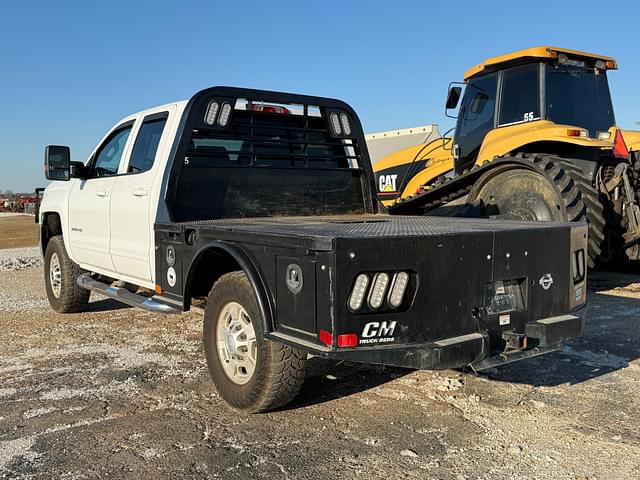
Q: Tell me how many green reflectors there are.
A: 0